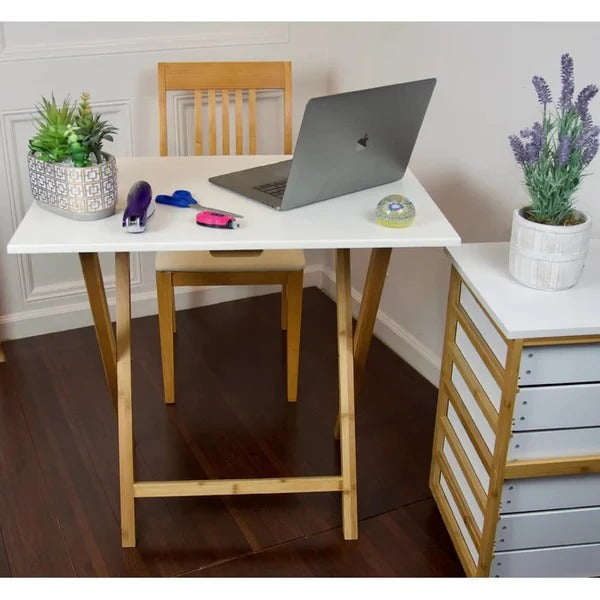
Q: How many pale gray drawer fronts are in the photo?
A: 6